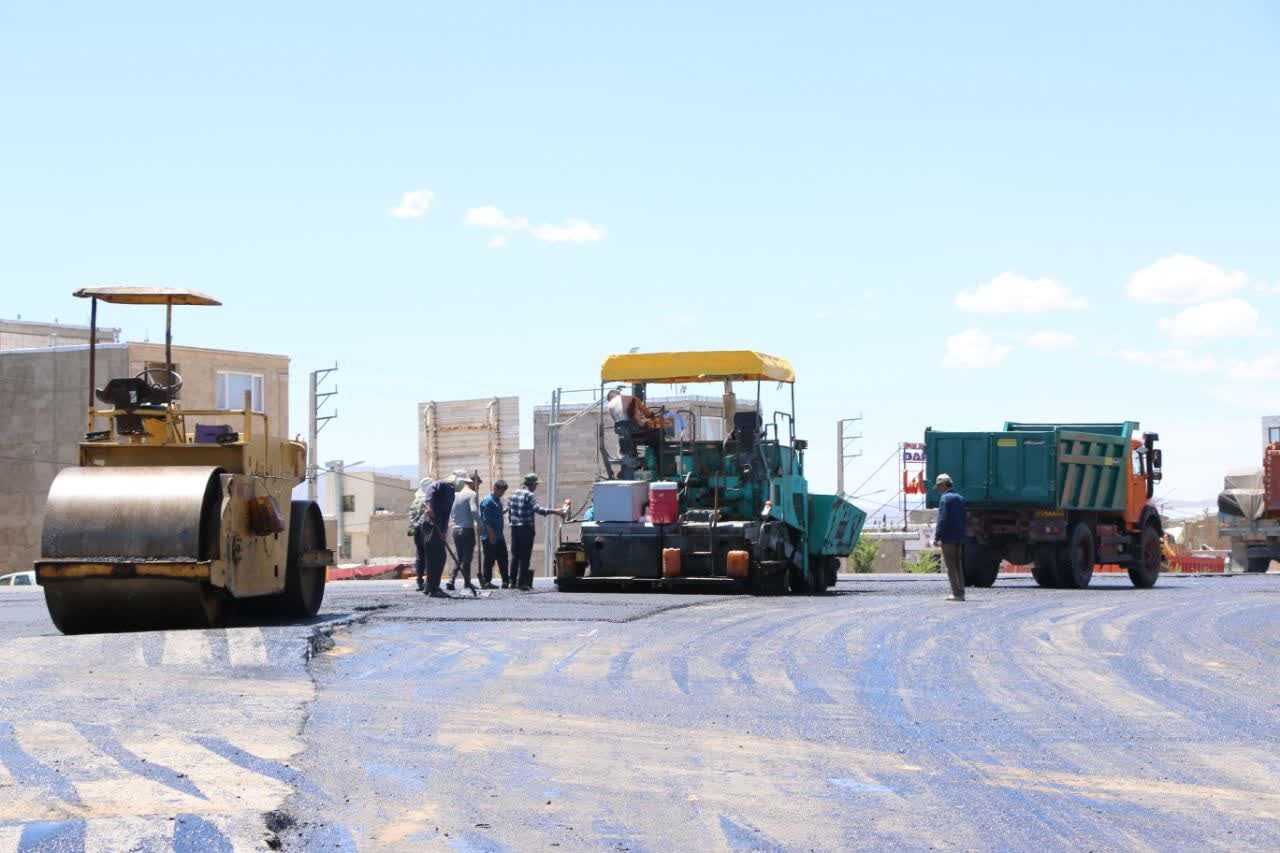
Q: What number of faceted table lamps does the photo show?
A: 0